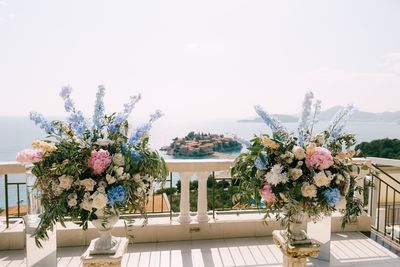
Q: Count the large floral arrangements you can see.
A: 2